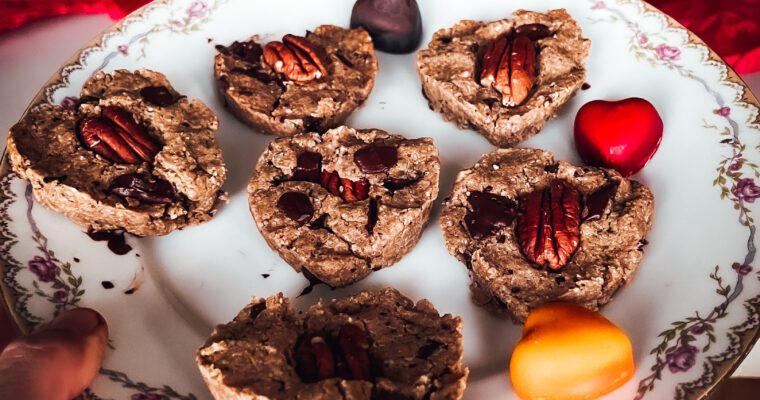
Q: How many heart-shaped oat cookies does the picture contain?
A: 6